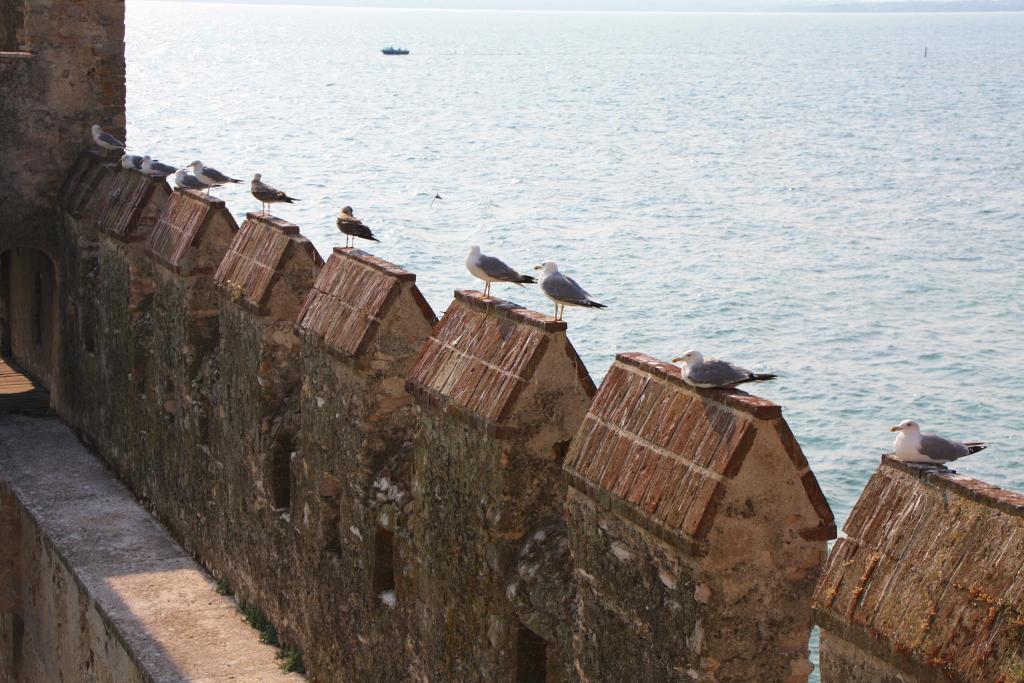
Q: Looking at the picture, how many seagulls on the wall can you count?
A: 11